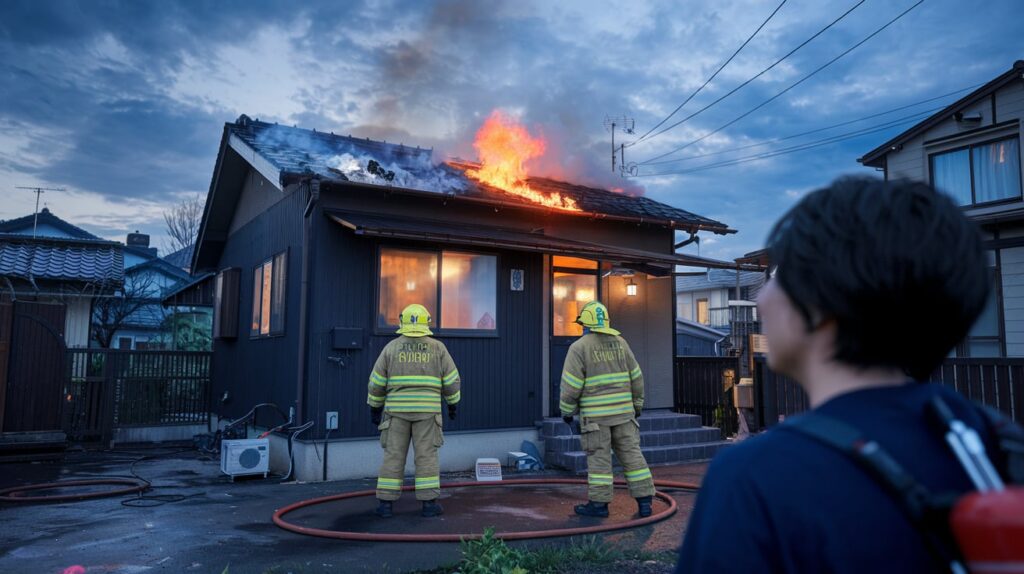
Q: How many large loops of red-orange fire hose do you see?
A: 2